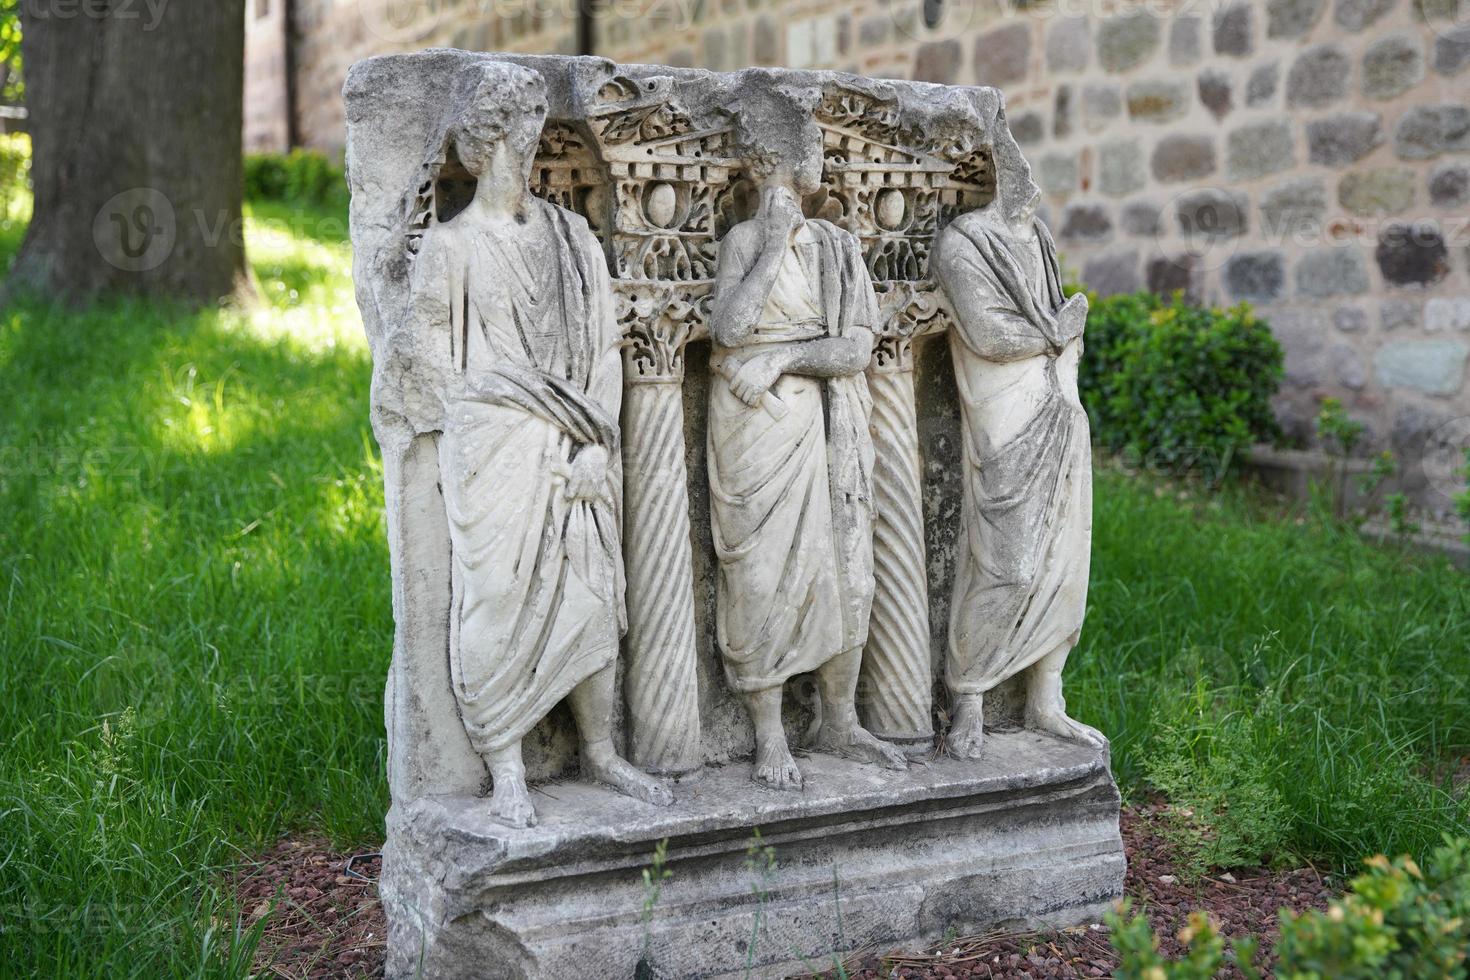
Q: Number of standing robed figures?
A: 3